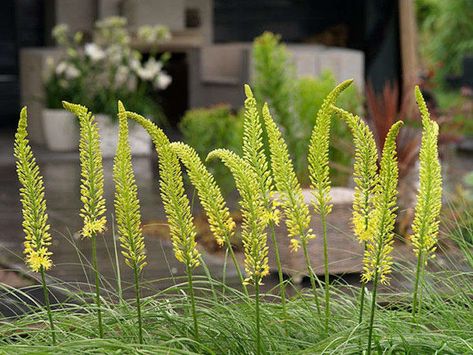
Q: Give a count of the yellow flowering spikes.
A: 12